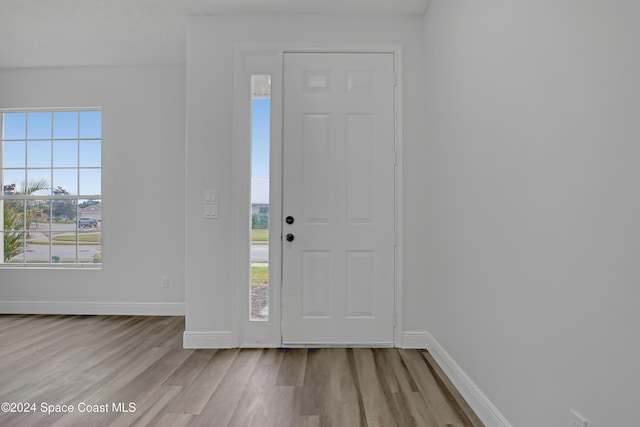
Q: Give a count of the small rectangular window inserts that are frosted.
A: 0